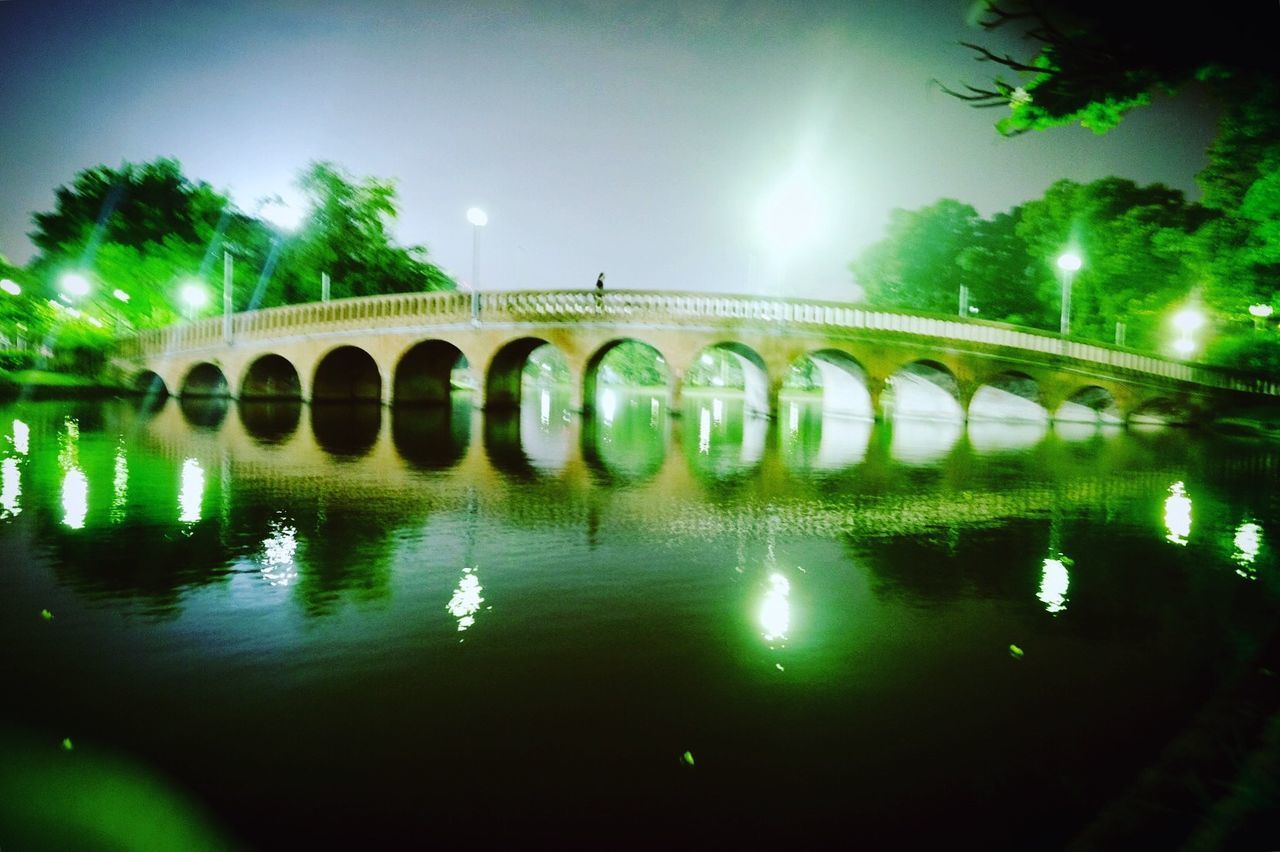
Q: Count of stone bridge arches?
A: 13